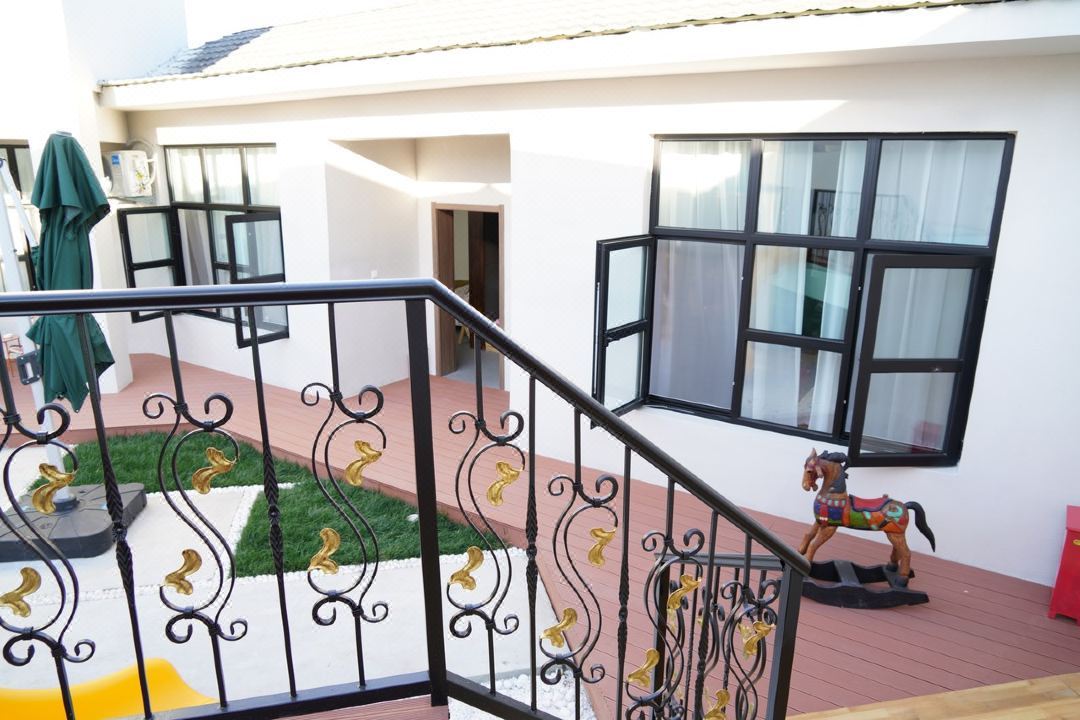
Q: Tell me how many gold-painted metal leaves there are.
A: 14